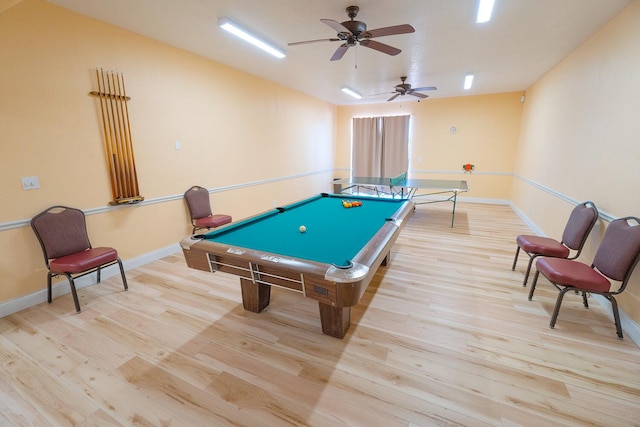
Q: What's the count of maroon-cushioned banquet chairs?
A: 4